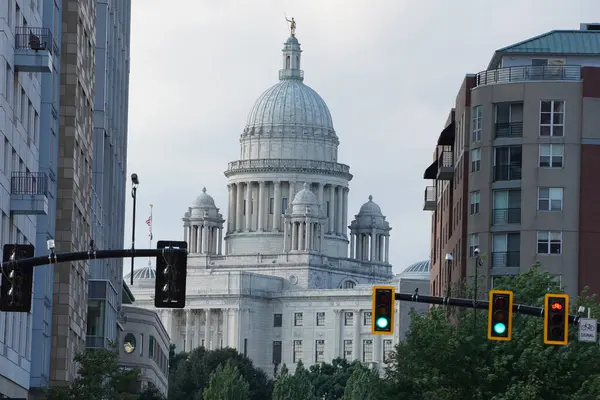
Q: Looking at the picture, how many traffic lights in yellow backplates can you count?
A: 3